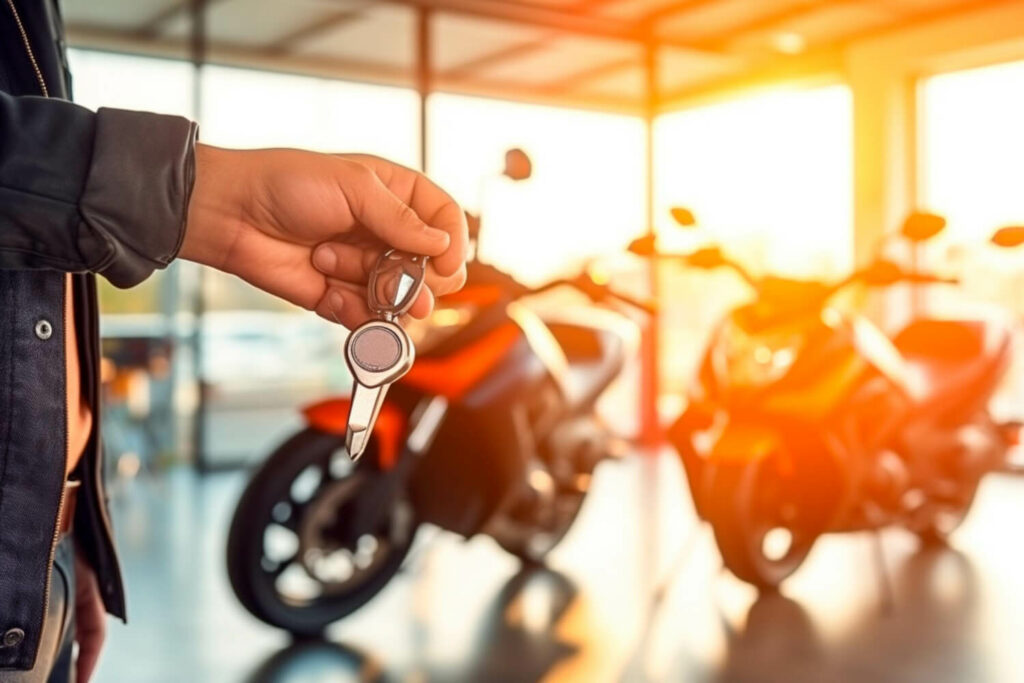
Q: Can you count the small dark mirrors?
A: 5